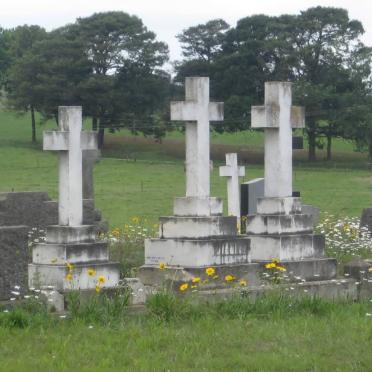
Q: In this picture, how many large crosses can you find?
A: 3